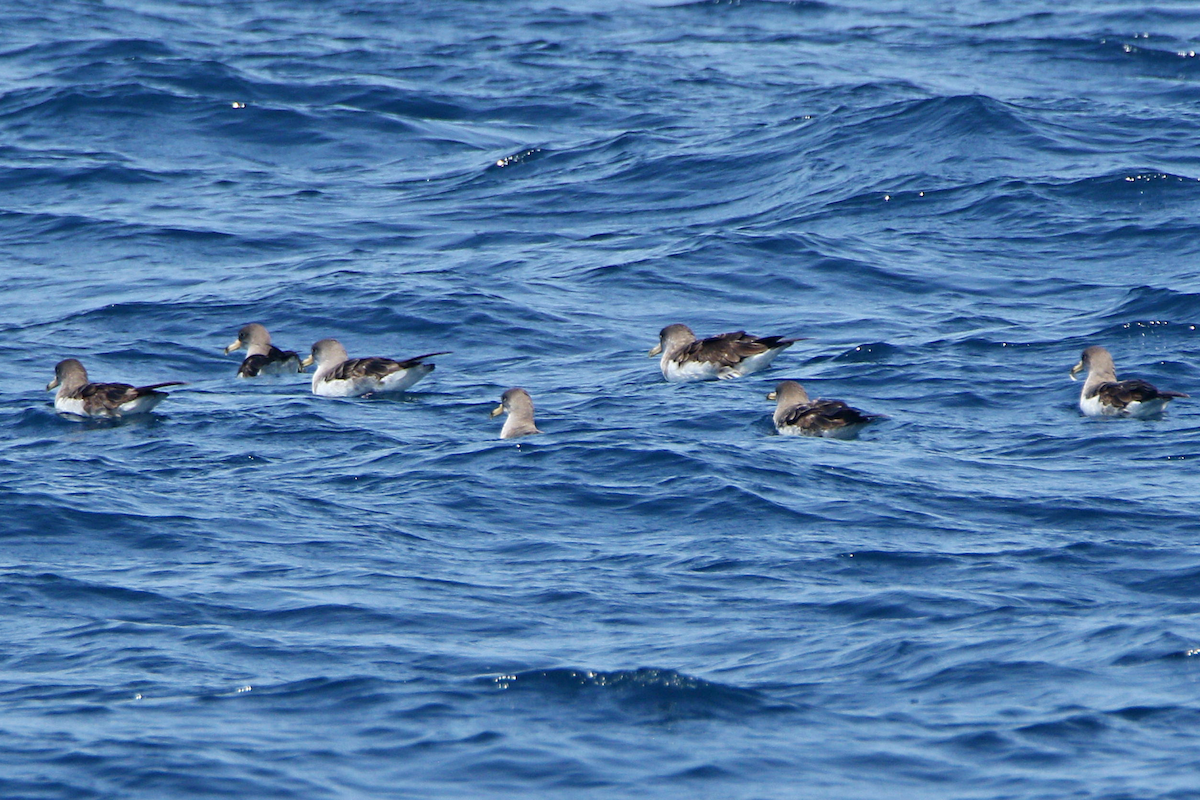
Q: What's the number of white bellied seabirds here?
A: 7